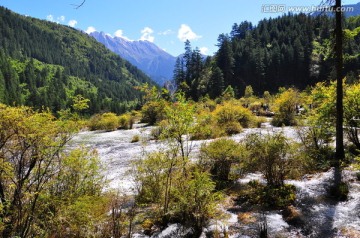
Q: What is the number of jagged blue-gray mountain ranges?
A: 1